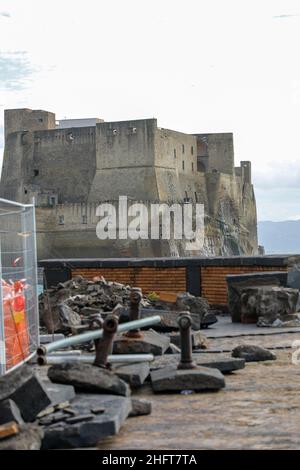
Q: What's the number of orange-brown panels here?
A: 2